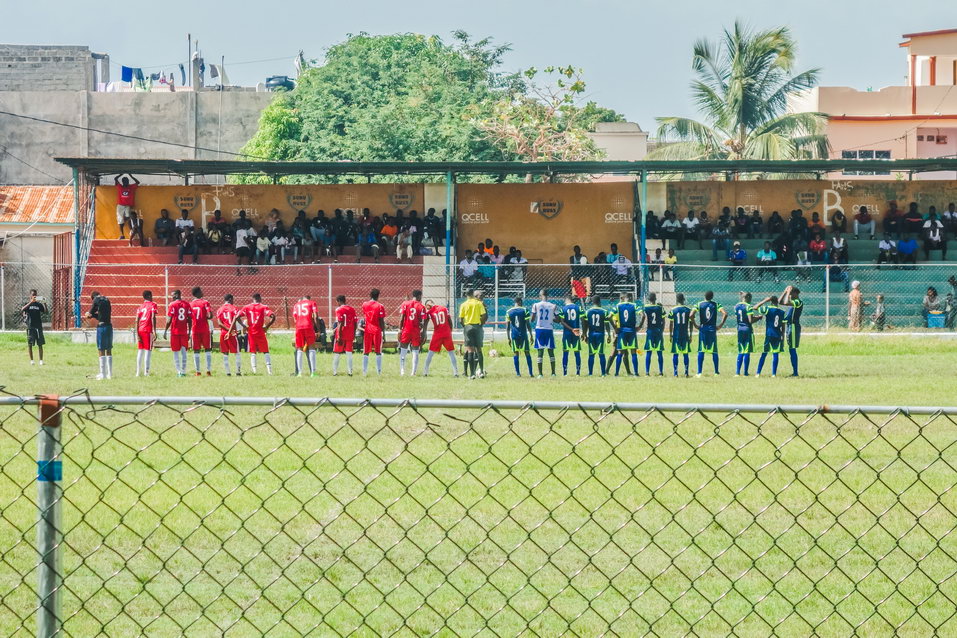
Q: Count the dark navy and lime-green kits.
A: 10